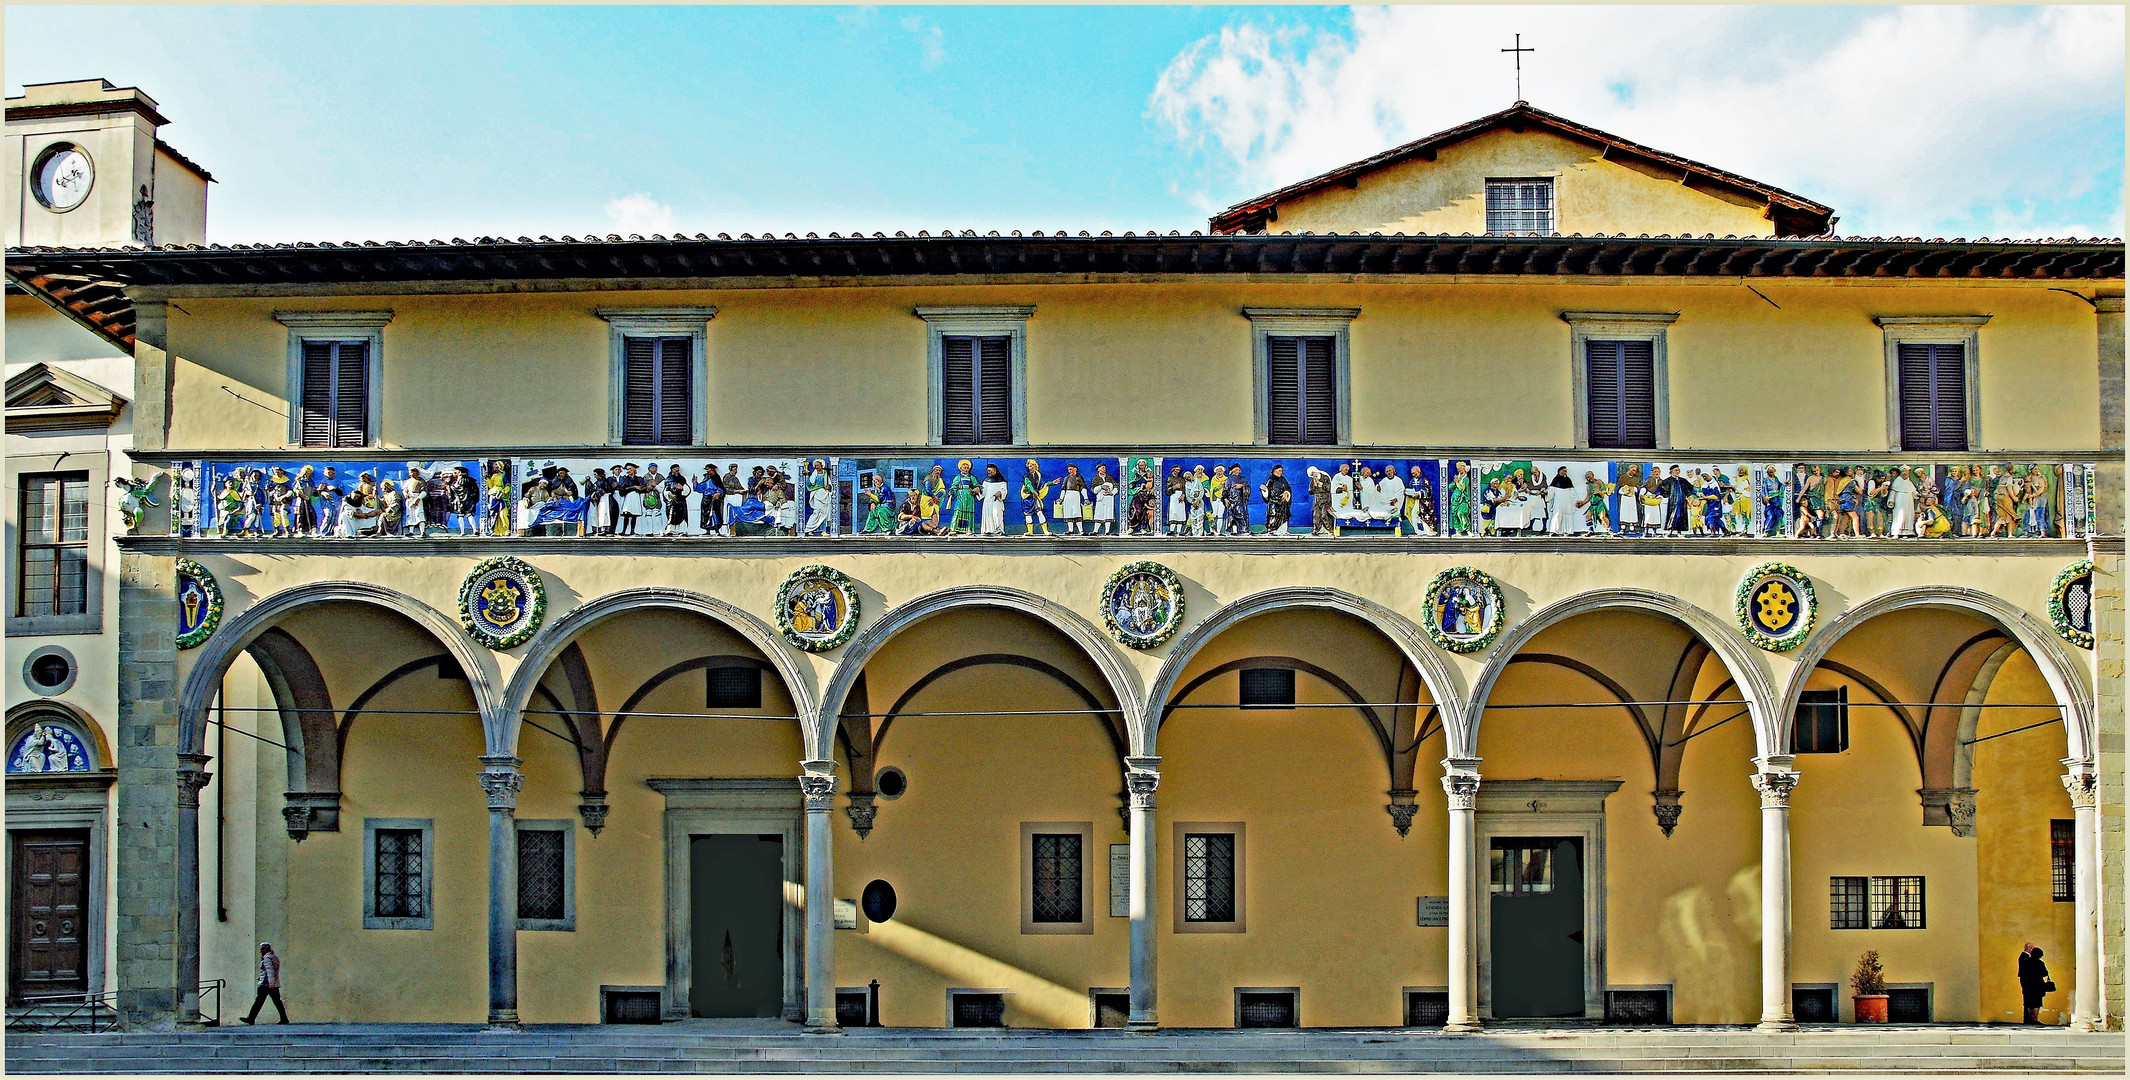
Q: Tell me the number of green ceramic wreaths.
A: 7